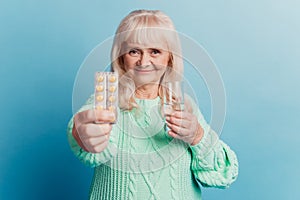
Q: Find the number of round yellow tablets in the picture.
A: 8